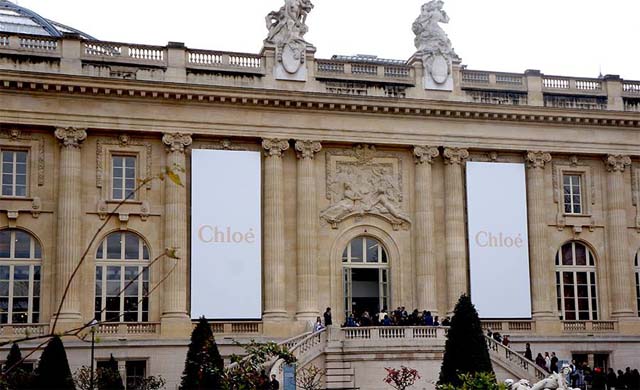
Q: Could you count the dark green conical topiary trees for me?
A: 5